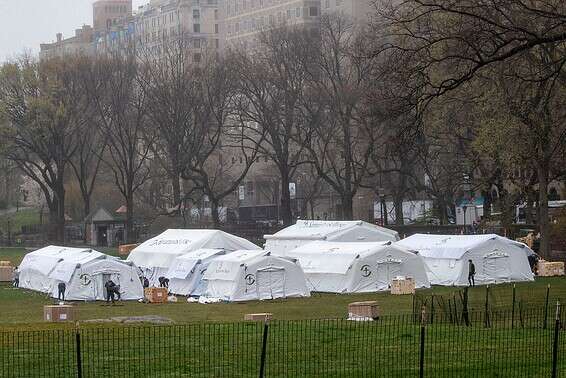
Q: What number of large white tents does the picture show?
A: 7